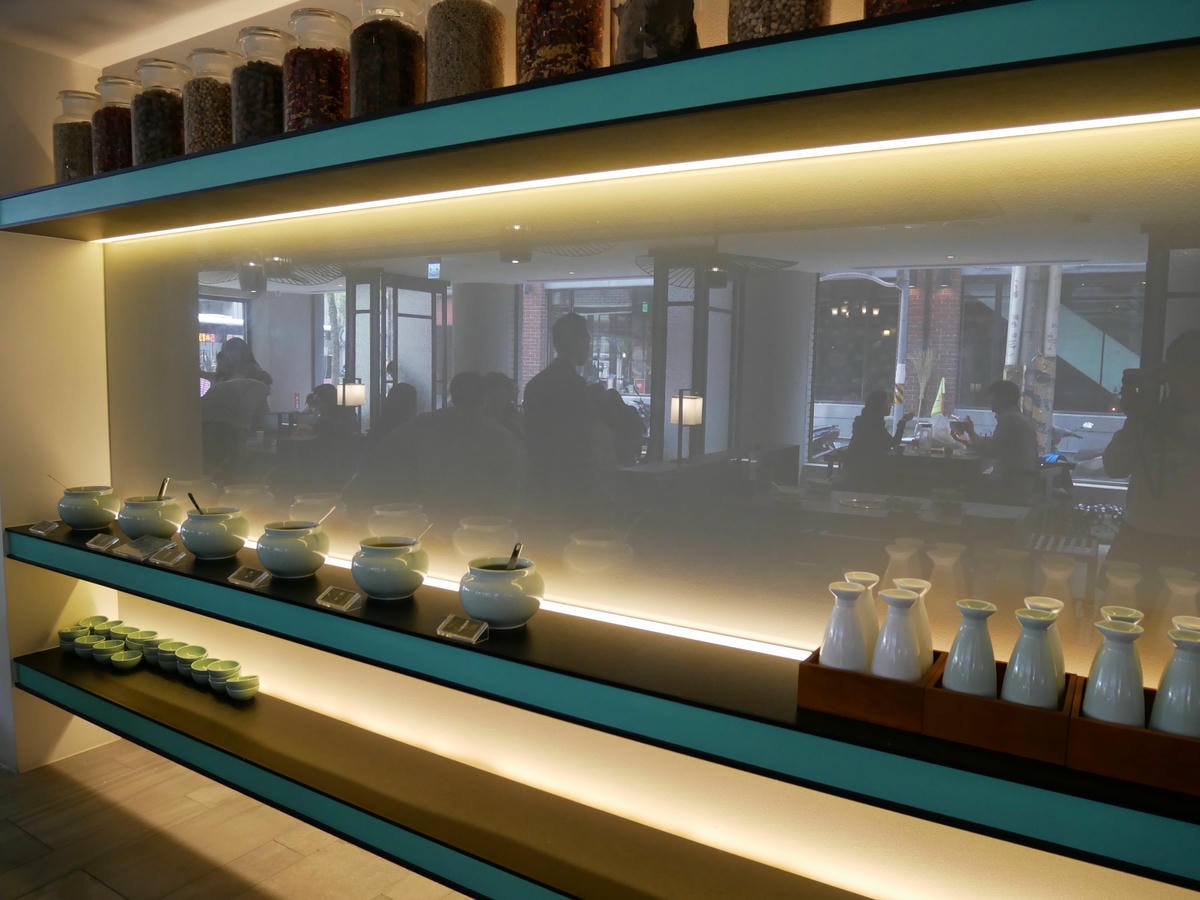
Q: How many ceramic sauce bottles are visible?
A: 11